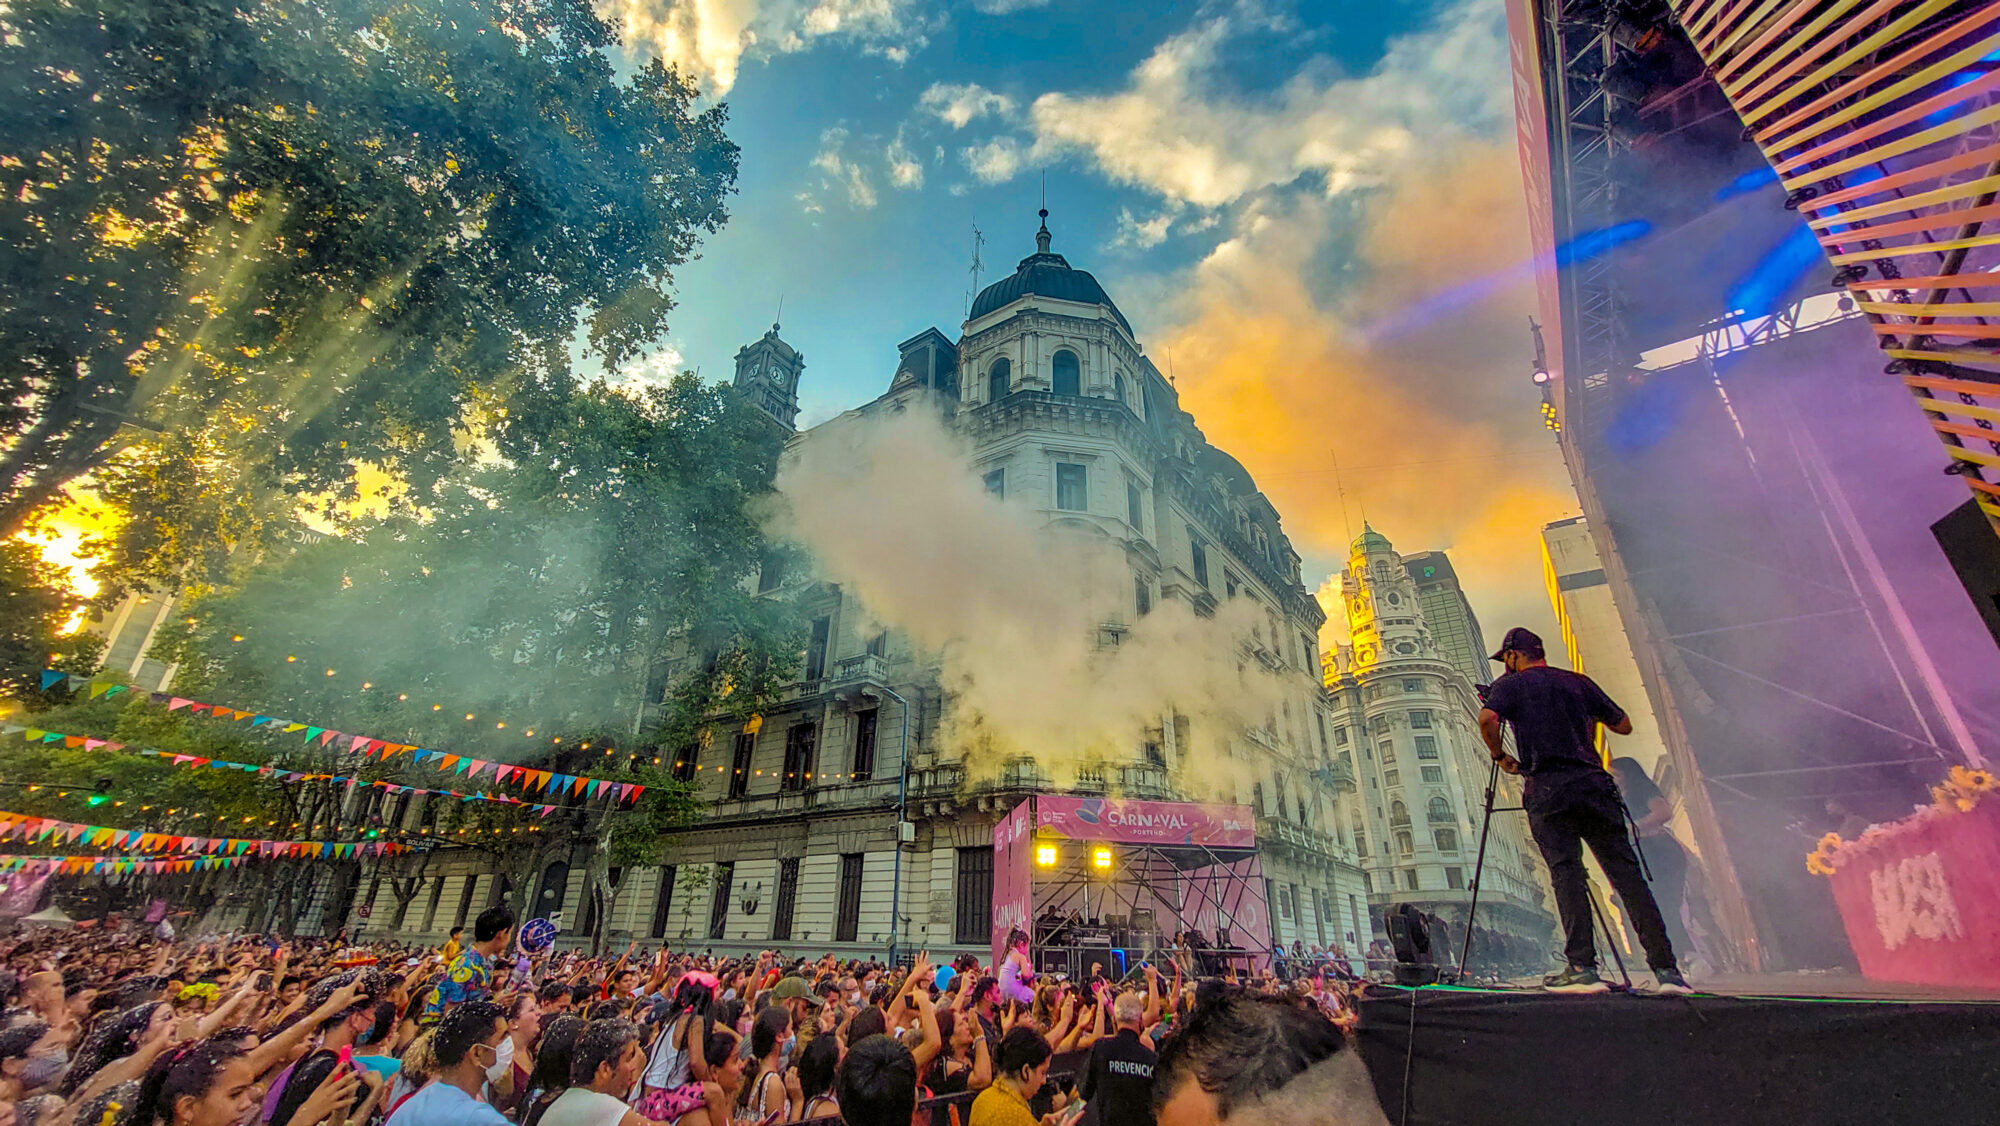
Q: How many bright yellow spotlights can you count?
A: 2